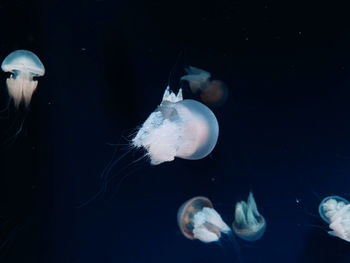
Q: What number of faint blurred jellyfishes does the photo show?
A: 1